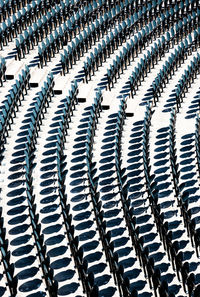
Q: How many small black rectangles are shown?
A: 6